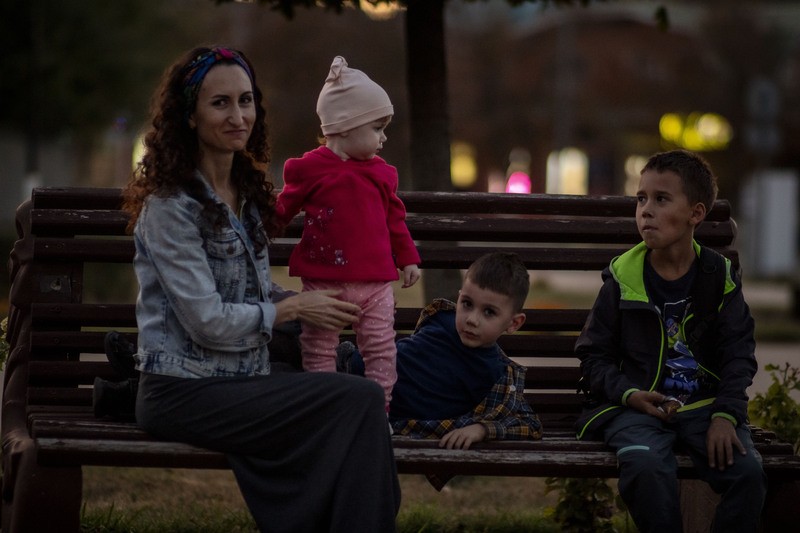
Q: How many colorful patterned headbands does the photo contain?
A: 1